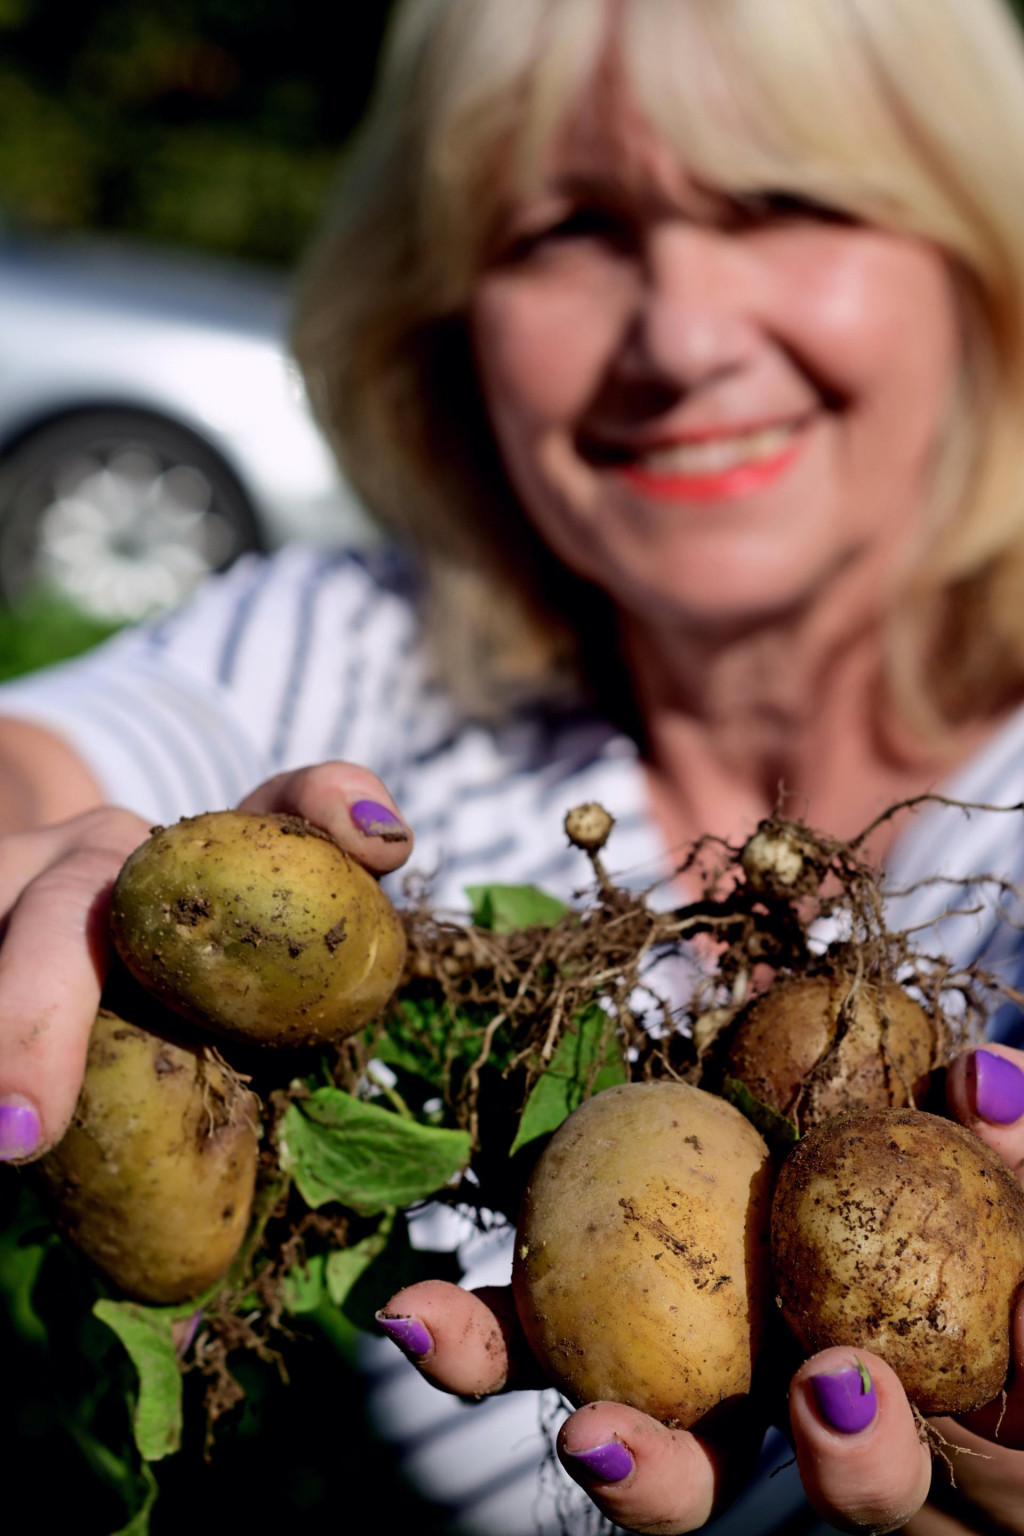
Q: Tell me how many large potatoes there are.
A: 5